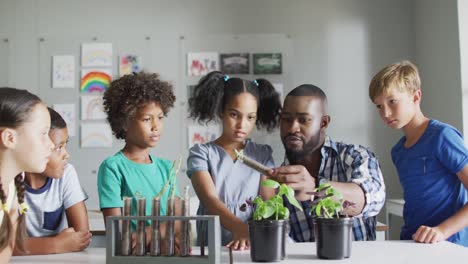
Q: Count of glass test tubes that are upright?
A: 5